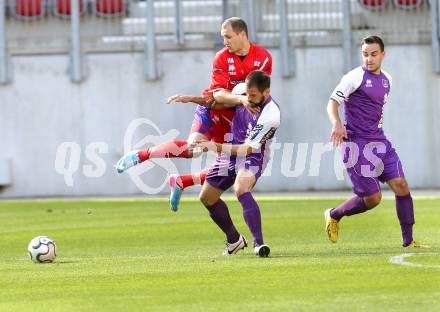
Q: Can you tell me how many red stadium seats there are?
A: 5